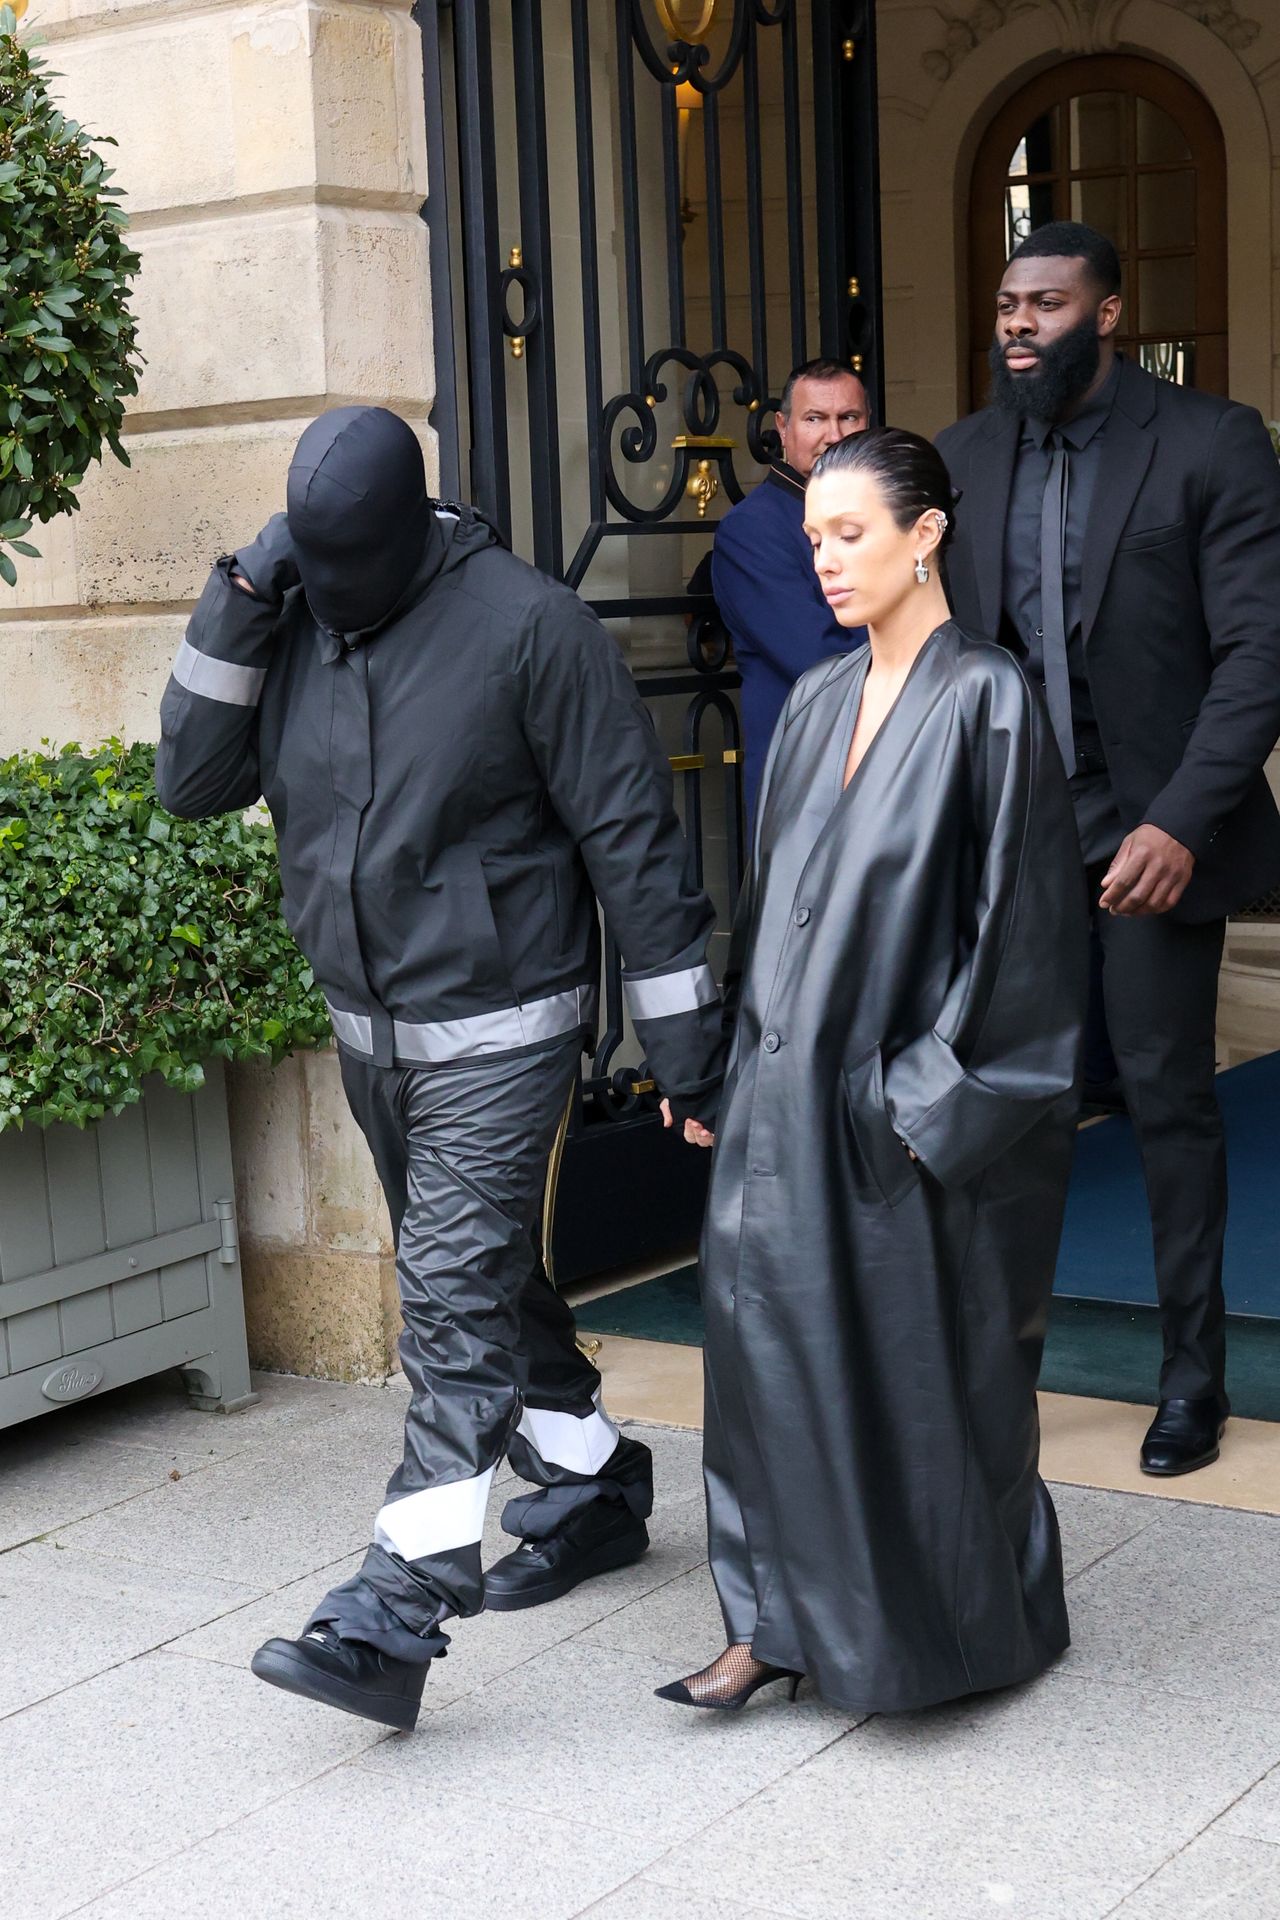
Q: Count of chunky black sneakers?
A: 2